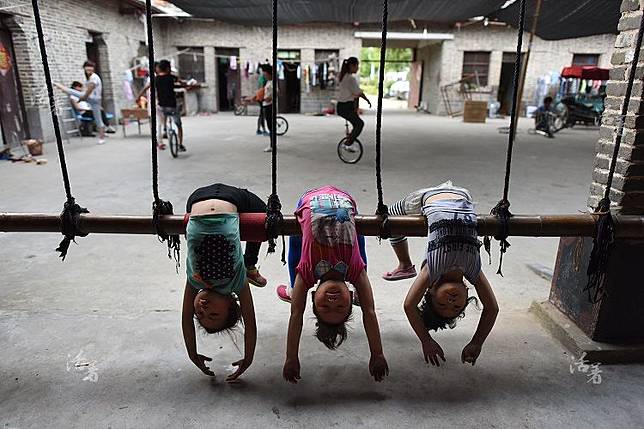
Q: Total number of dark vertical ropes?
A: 6